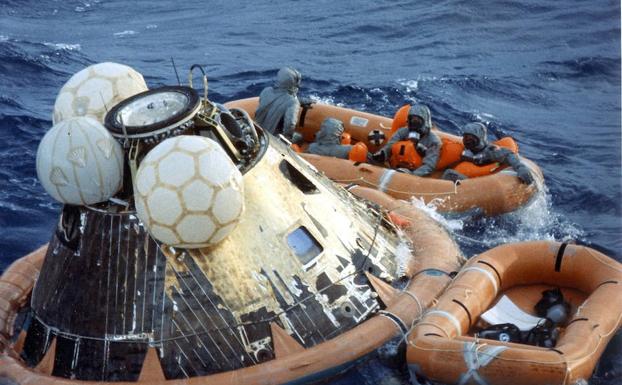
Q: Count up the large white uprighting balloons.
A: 3